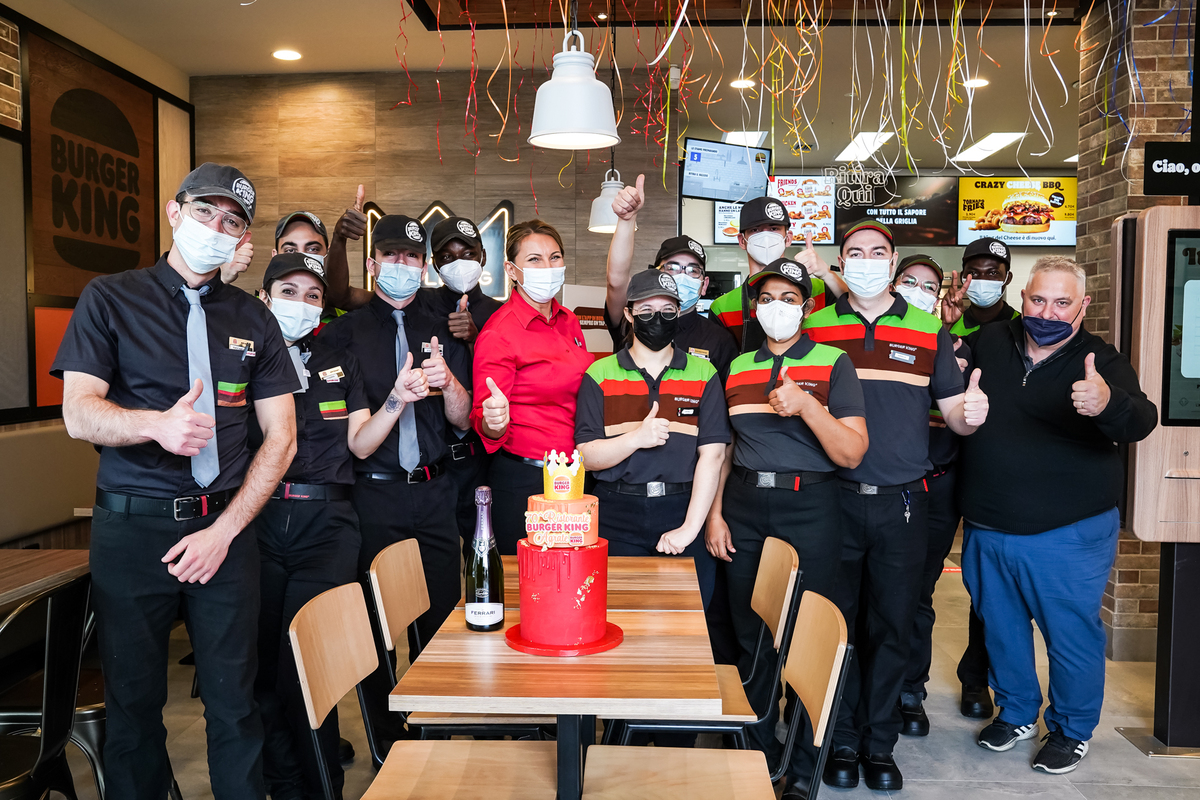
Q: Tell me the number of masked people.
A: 14